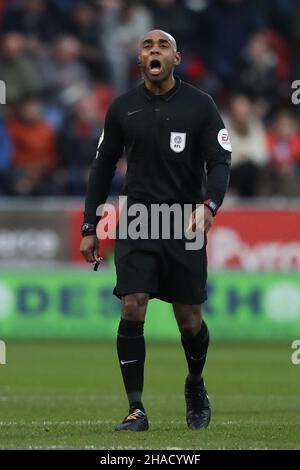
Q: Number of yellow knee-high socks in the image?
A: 0